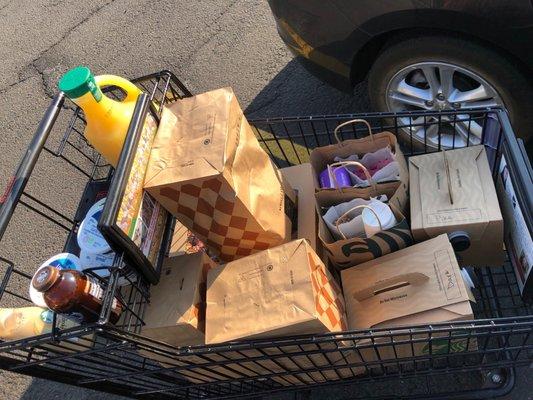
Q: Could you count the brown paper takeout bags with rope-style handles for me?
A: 2